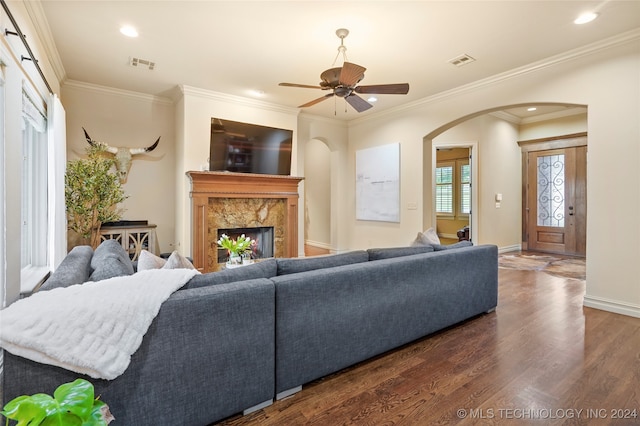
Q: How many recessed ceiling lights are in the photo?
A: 5